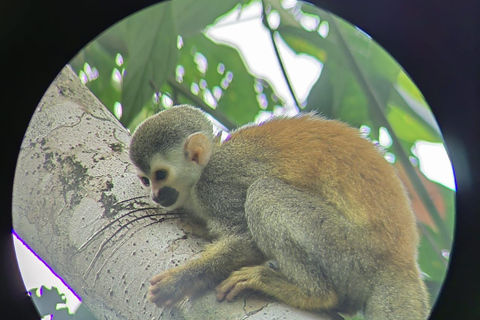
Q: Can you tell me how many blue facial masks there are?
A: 0